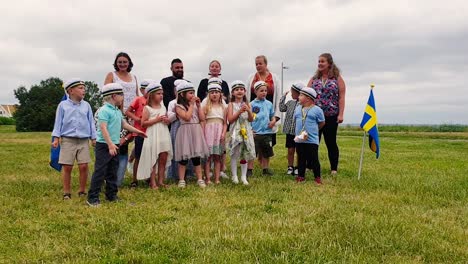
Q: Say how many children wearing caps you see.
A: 12